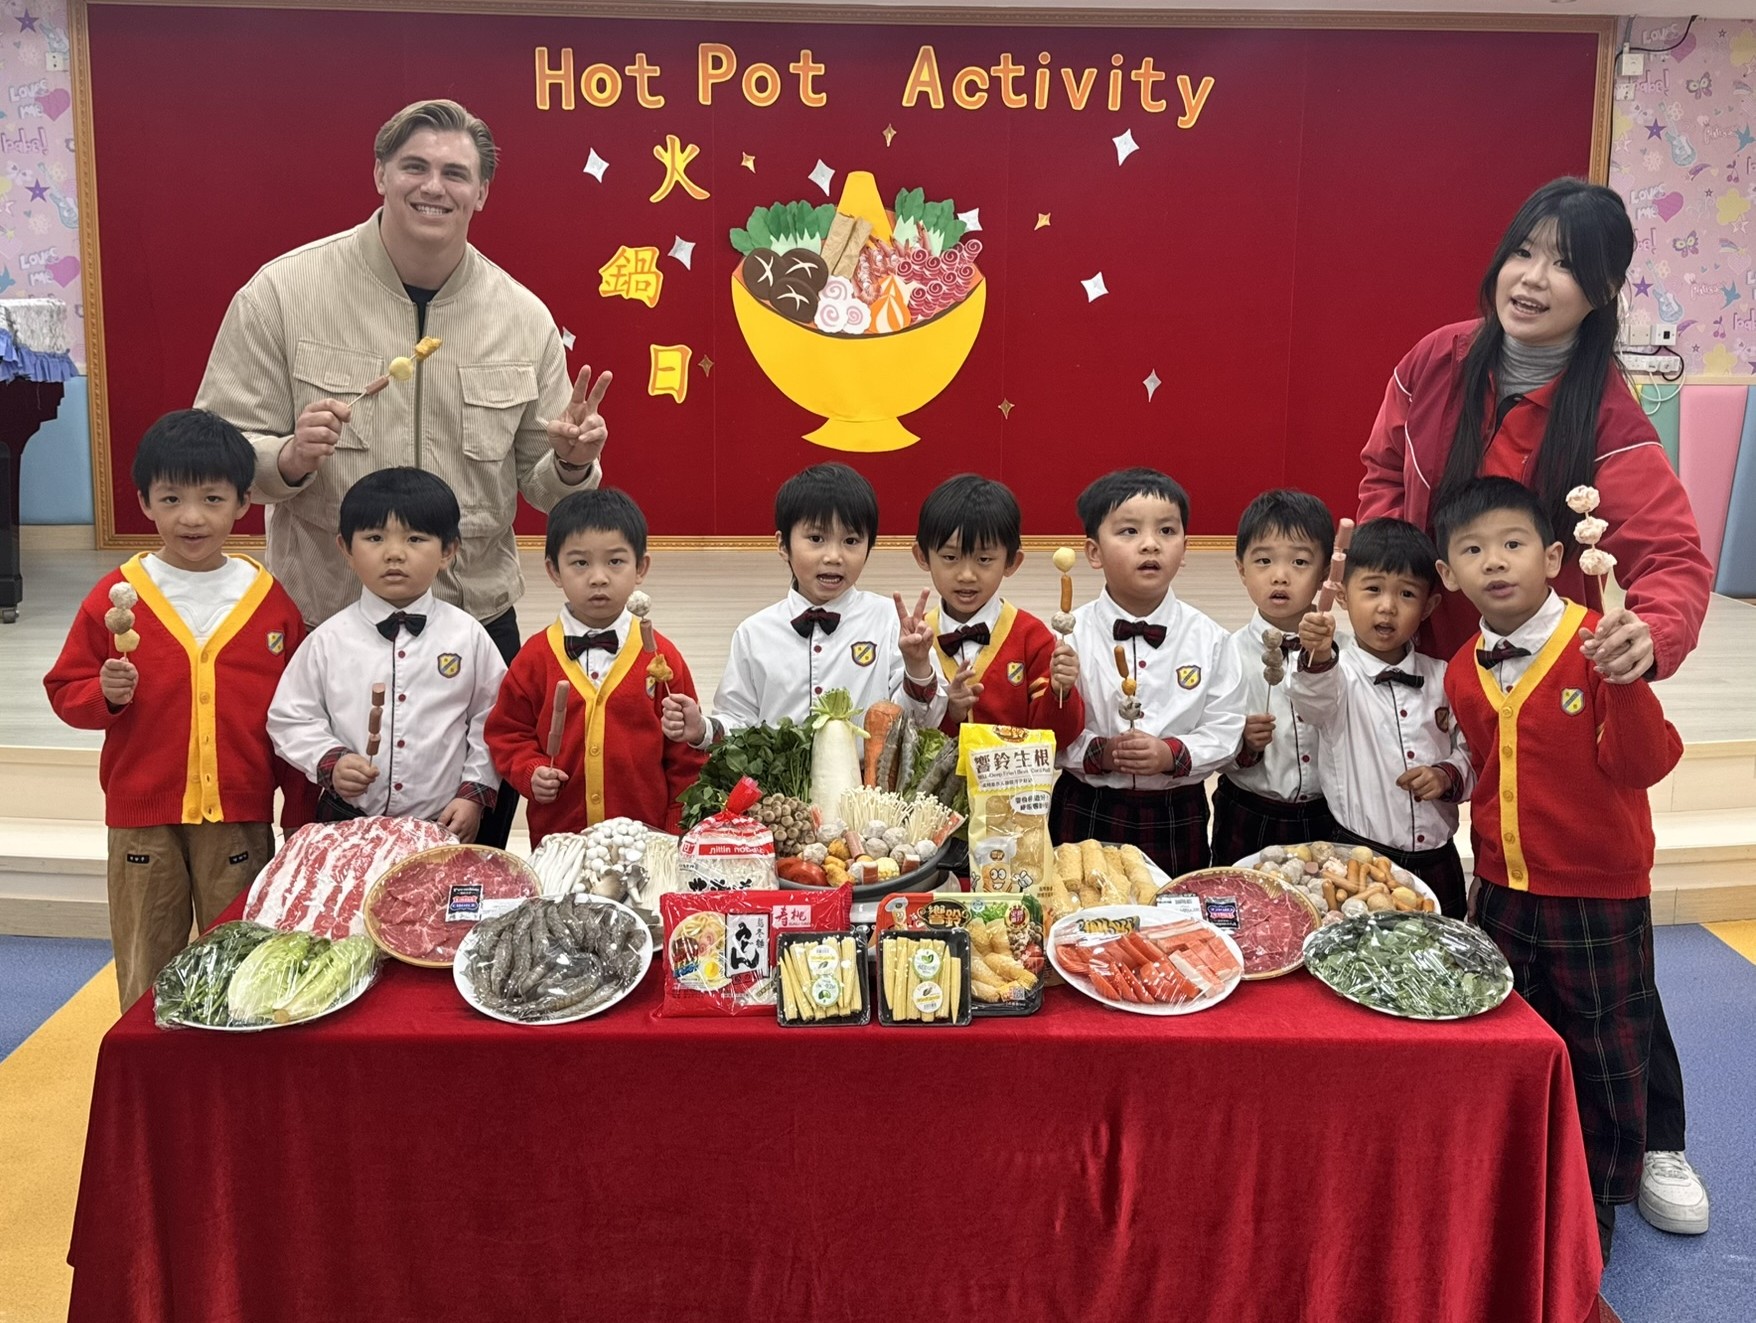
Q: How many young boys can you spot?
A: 9